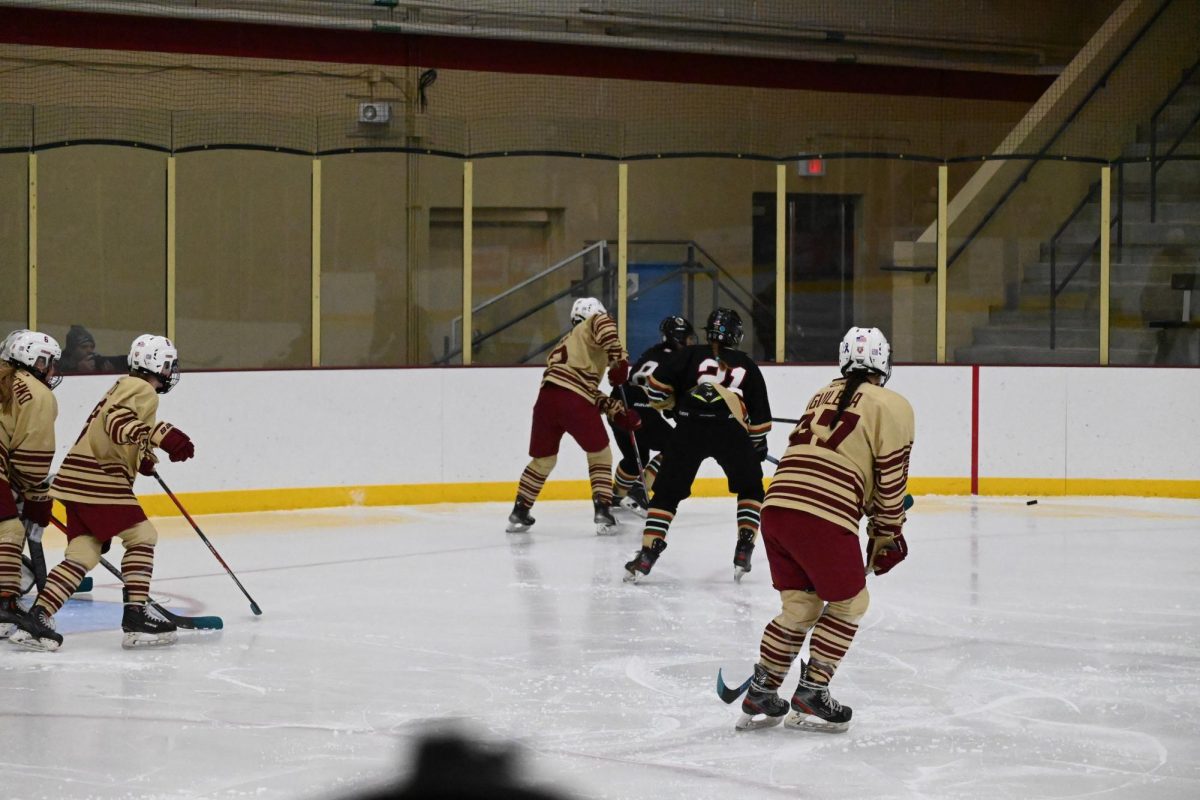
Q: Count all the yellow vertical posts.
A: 8